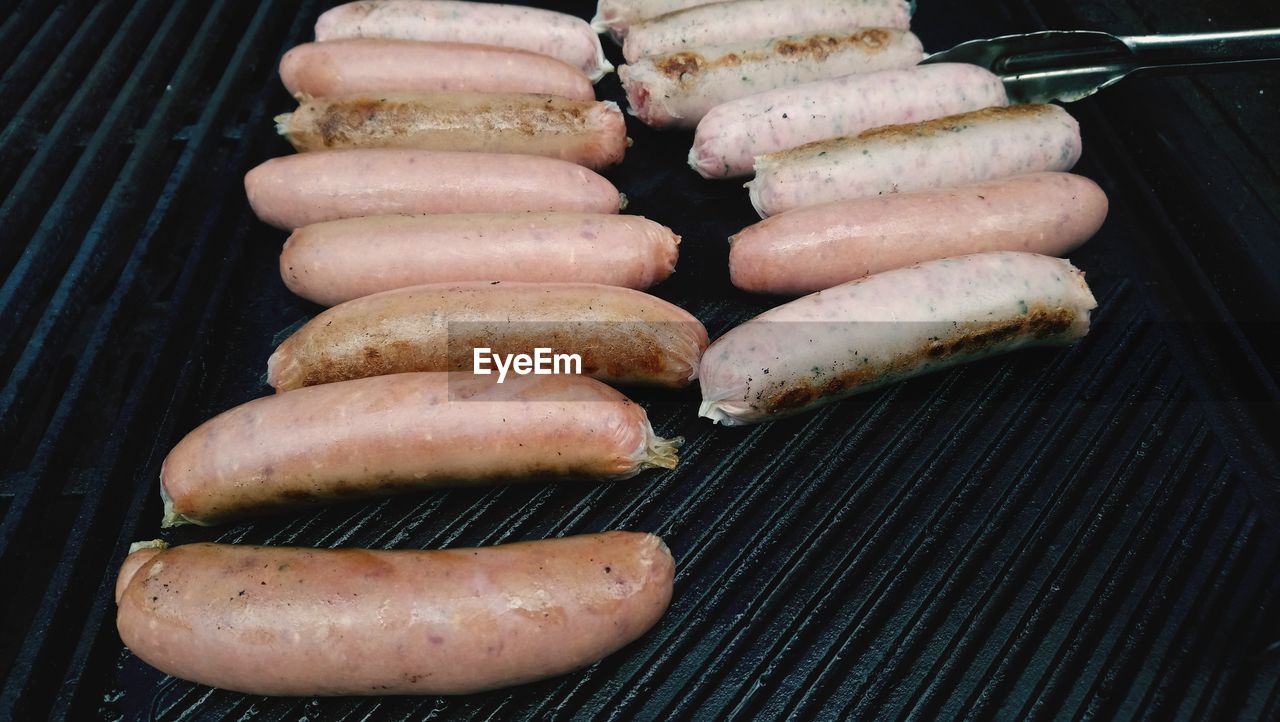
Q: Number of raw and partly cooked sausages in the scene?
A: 15